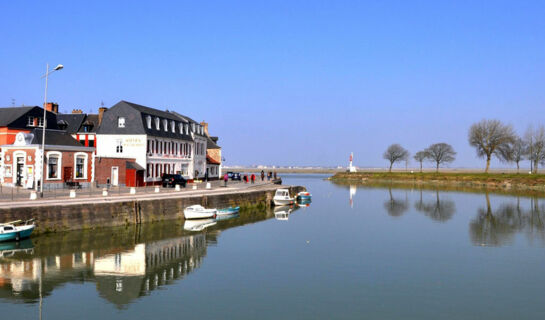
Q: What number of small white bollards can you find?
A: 8